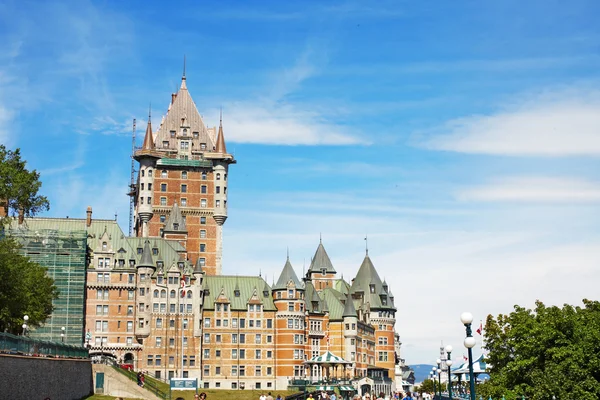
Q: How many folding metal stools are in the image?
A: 0